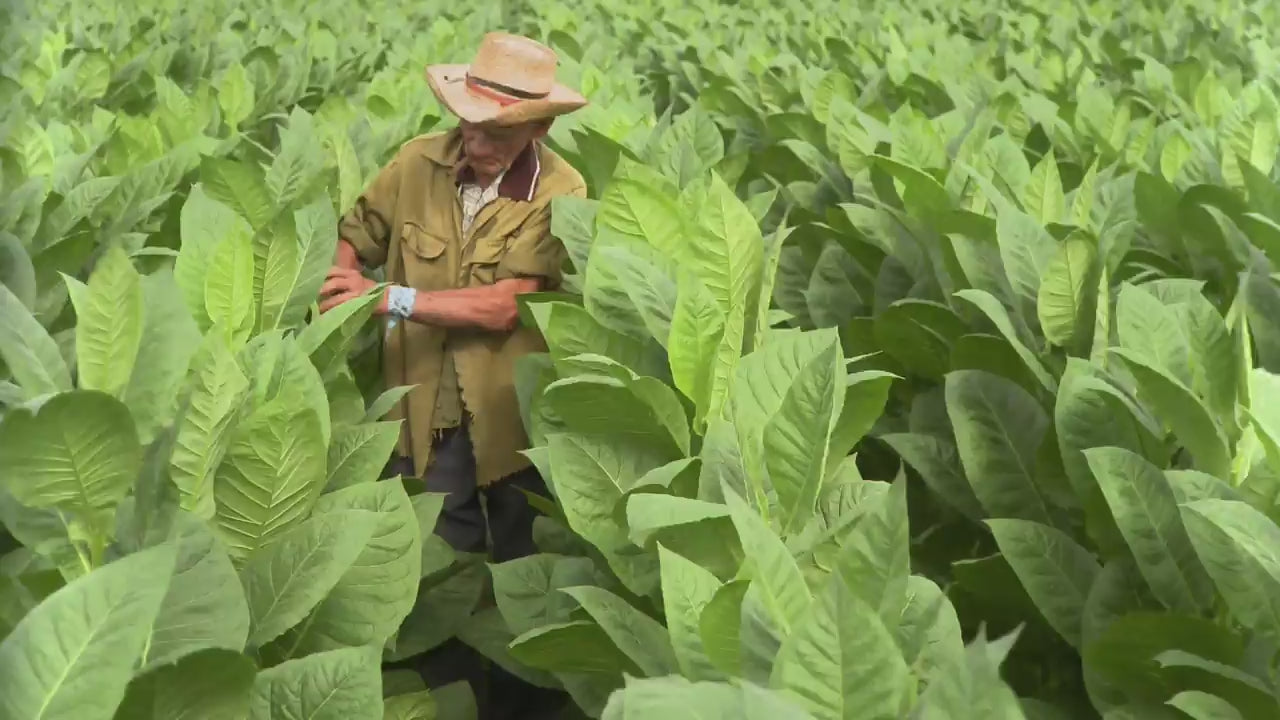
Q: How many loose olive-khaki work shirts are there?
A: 1